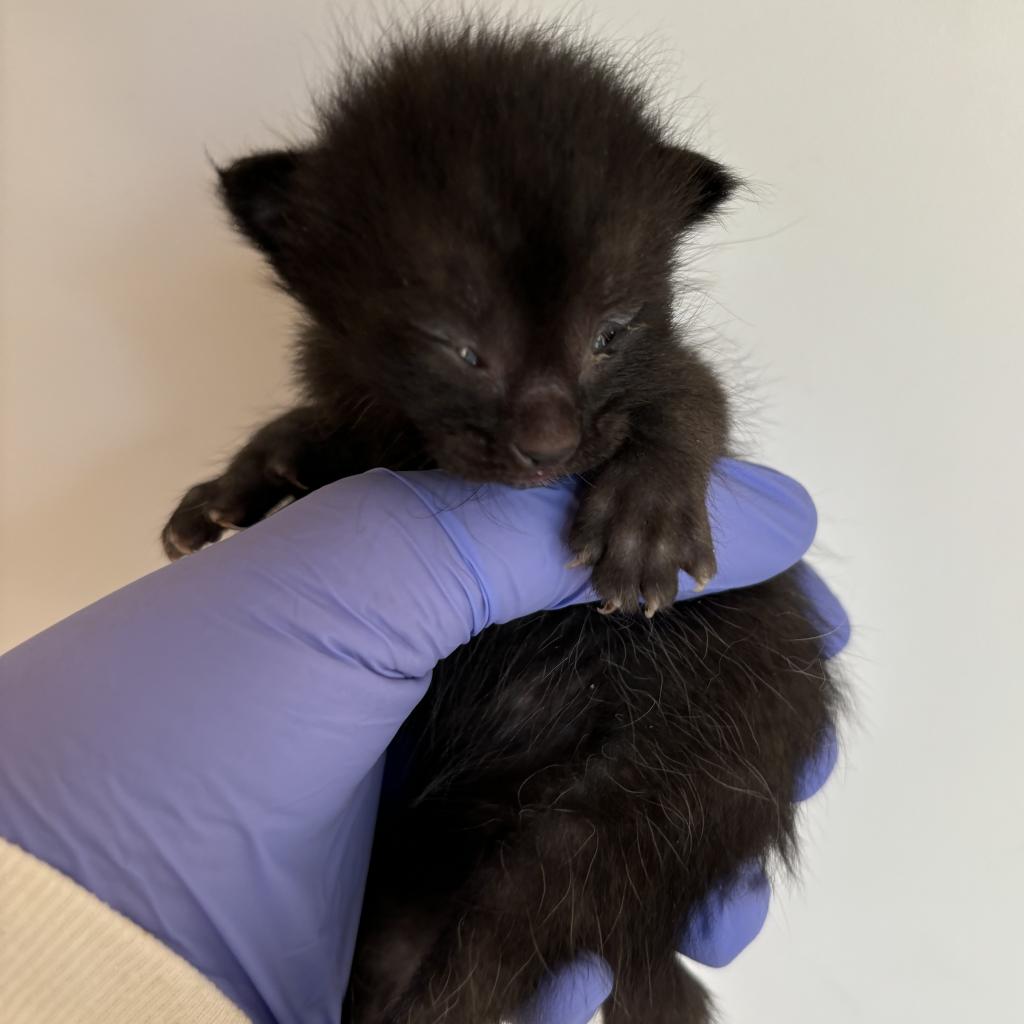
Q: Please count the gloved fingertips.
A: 5